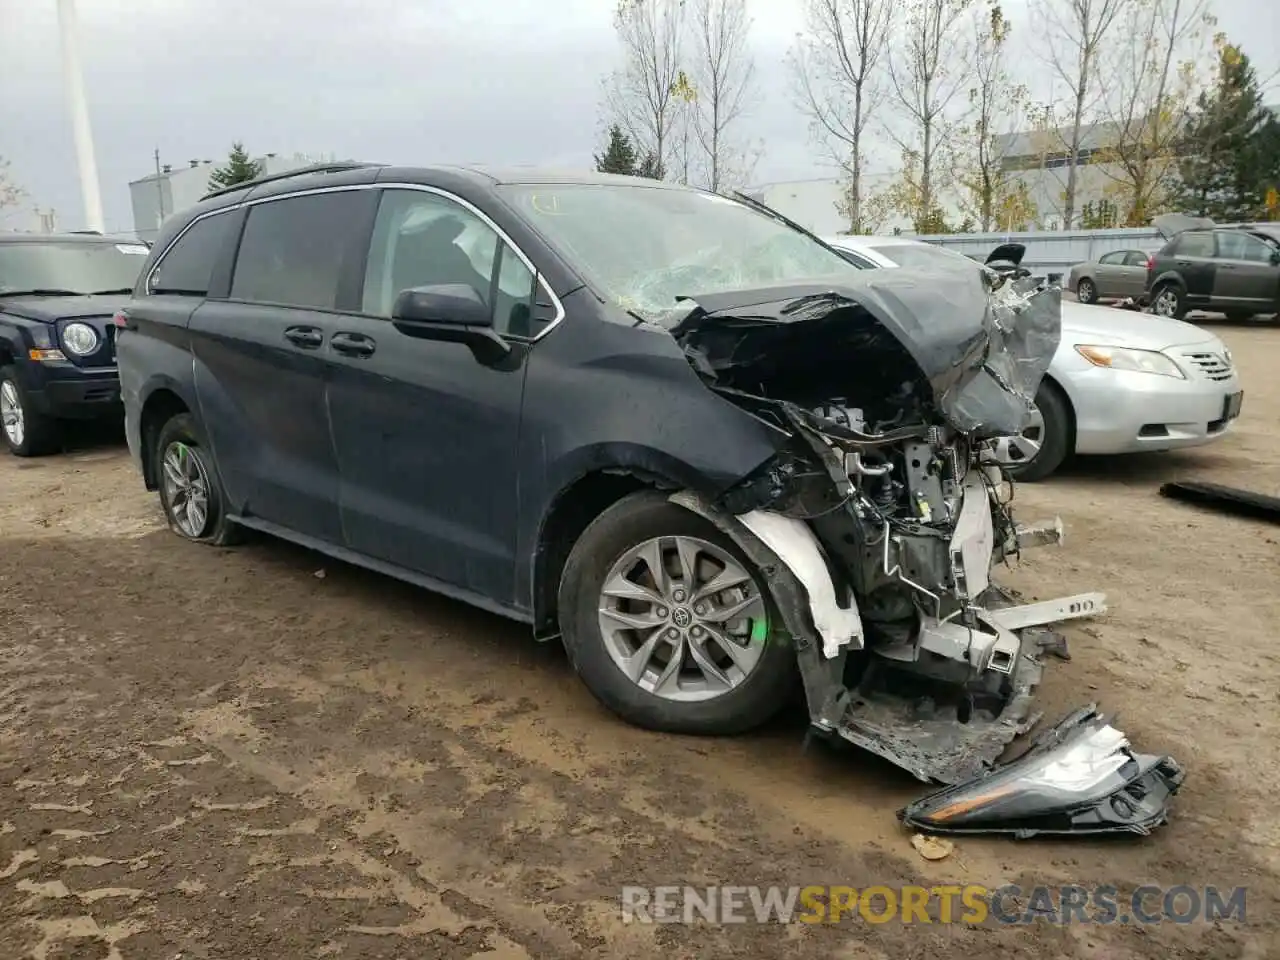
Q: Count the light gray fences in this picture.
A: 1